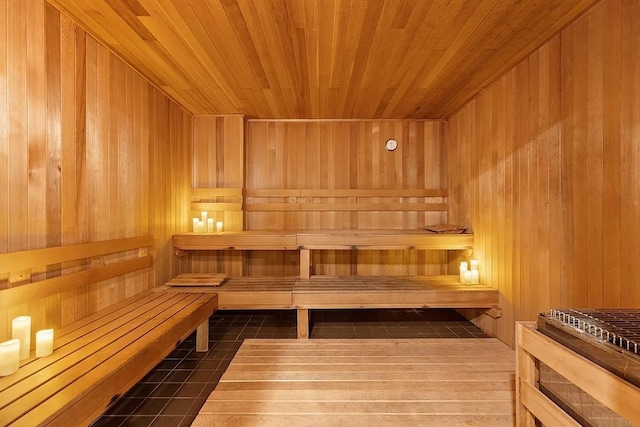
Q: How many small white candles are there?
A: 12